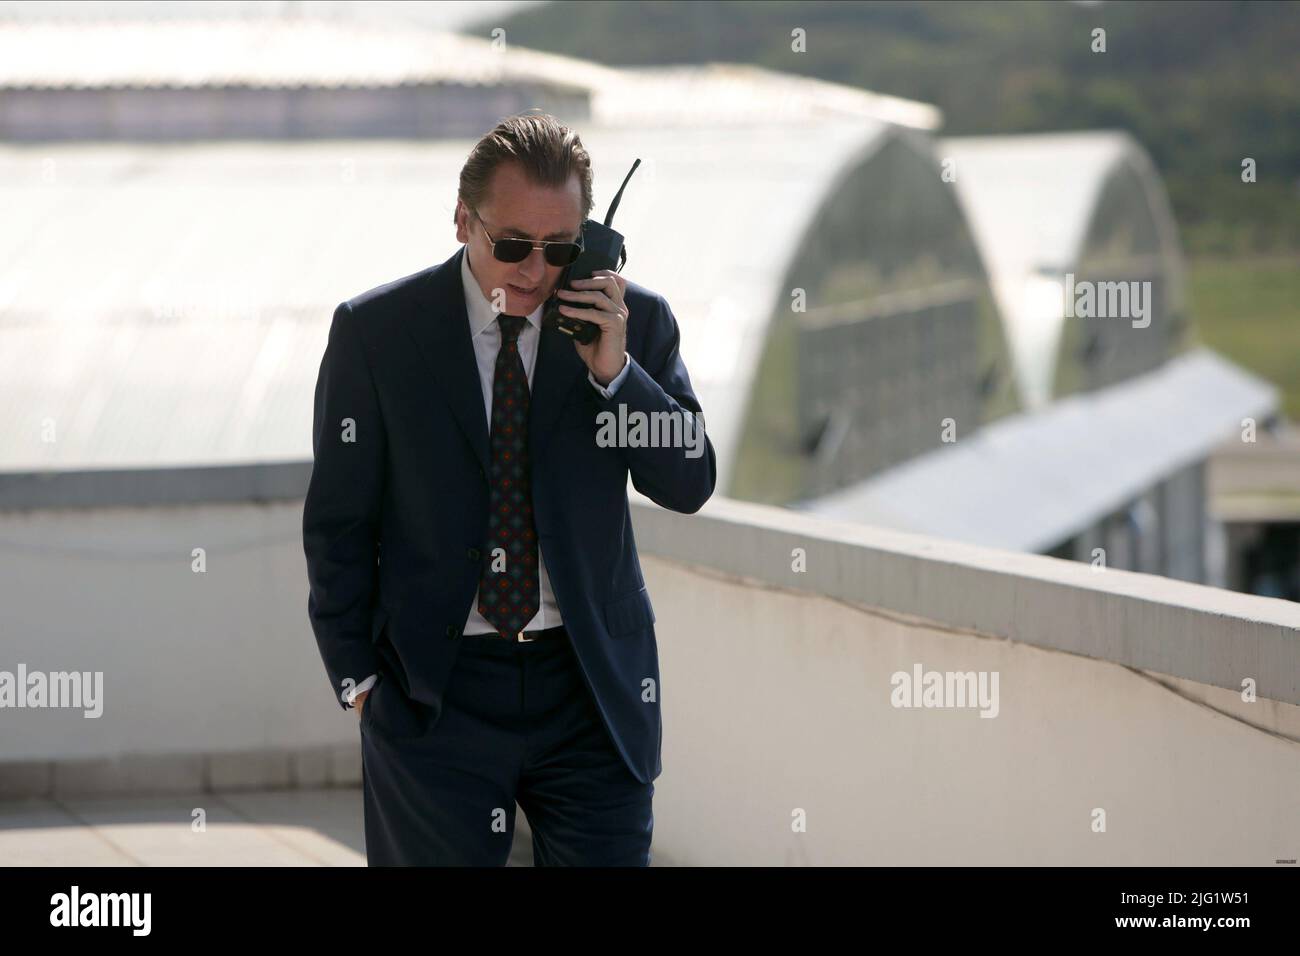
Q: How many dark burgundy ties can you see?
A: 1